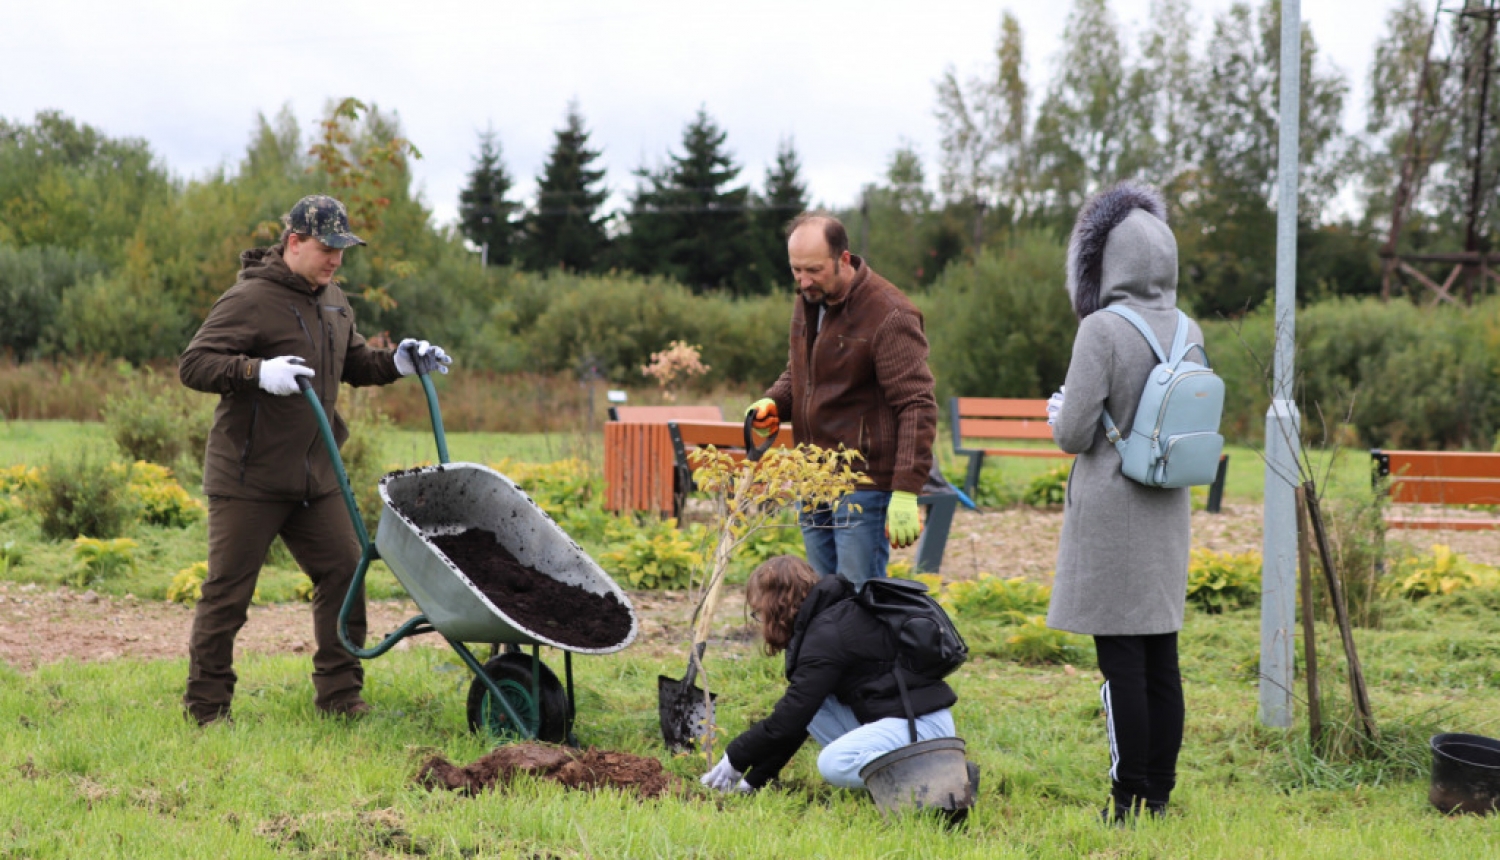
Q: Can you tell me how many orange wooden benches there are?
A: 4